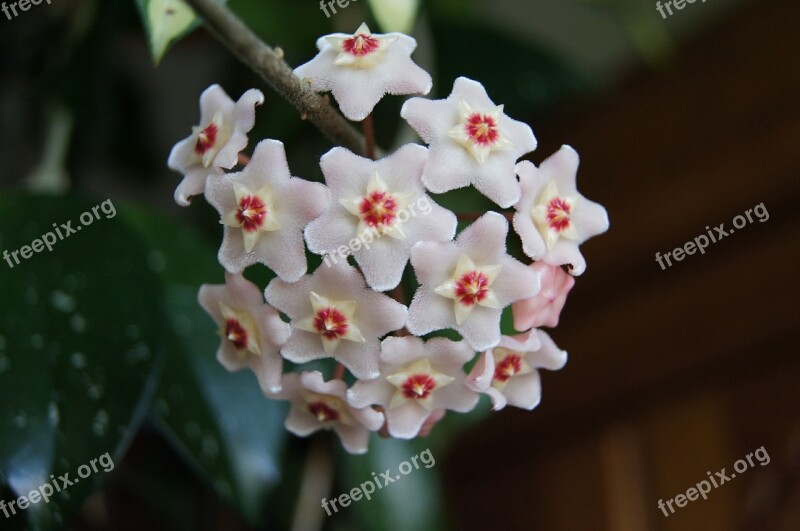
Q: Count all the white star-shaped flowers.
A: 12